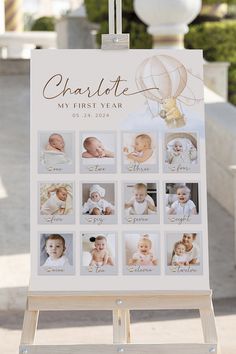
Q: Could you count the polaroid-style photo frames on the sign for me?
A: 12